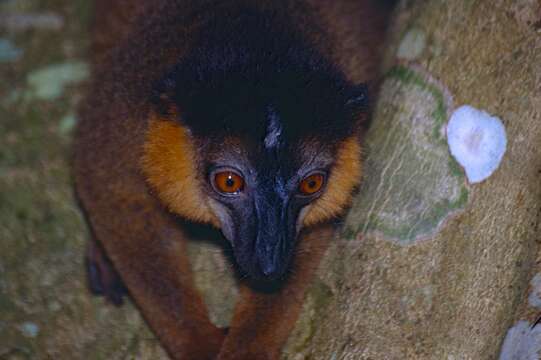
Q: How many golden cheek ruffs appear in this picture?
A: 2